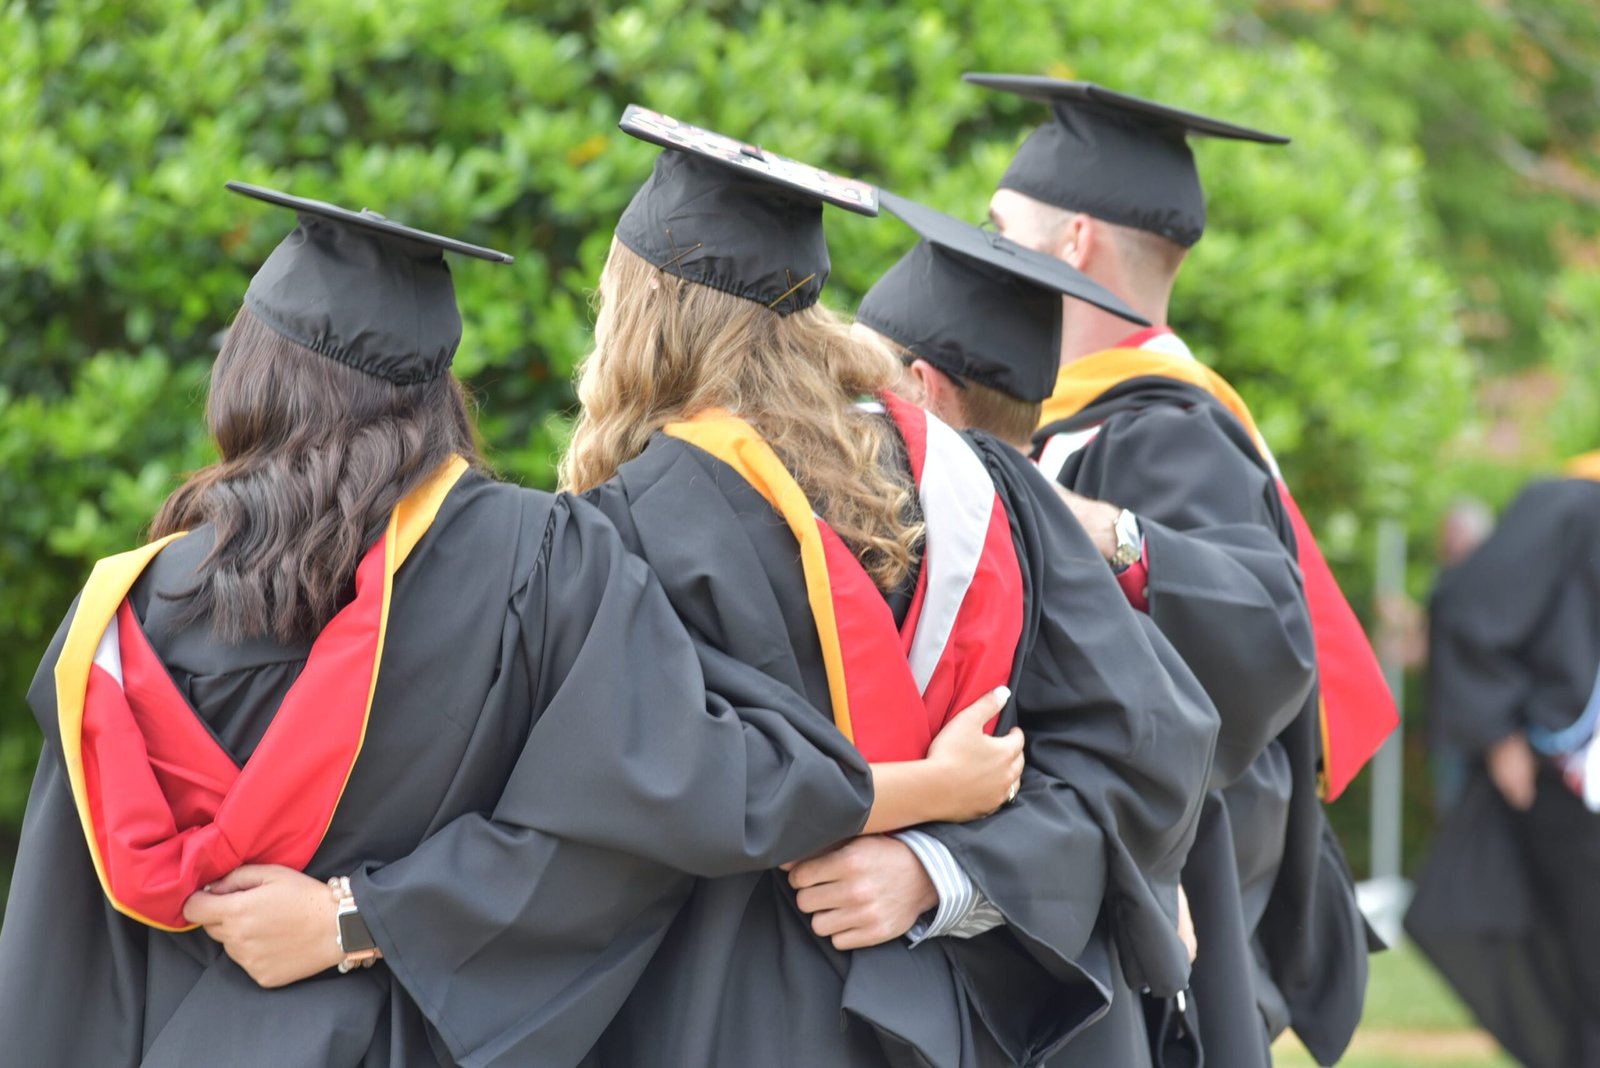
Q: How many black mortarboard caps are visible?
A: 4